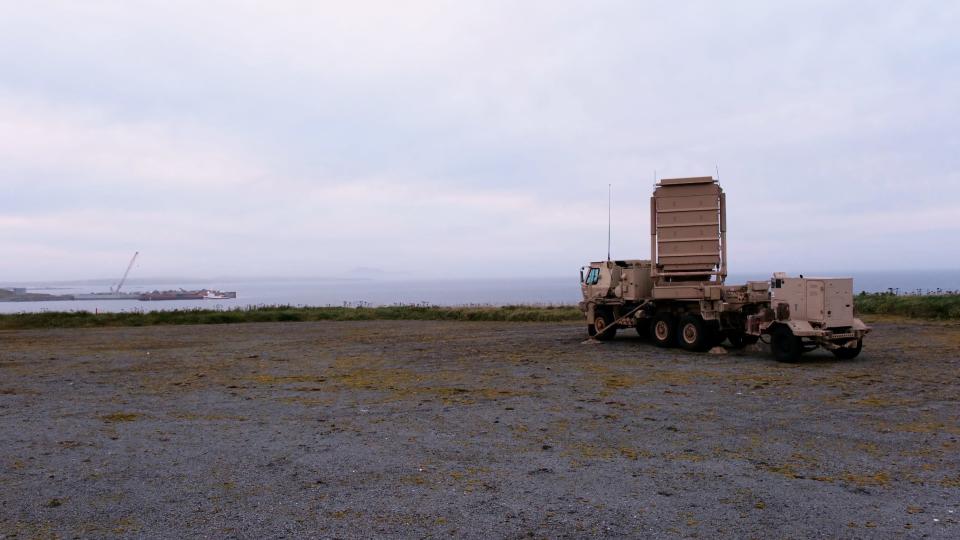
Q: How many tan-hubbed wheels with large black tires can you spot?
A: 3